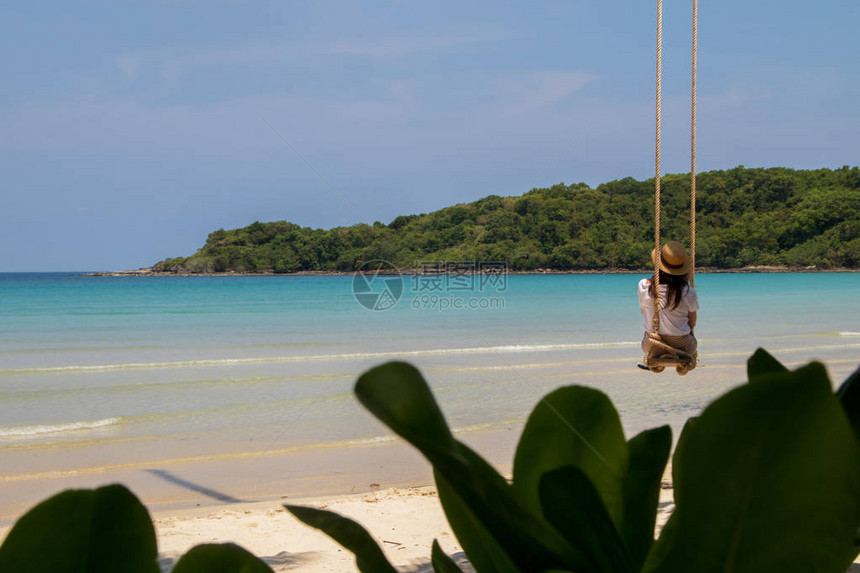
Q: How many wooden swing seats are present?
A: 1